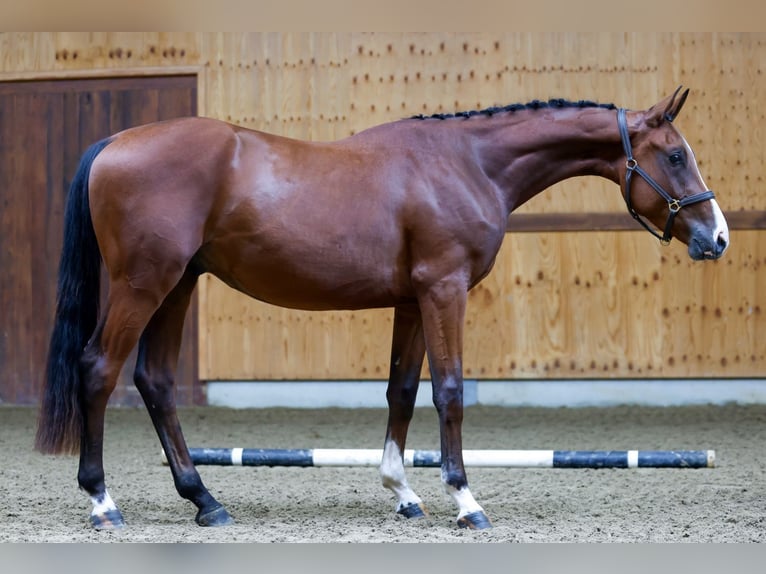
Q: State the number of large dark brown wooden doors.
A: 1